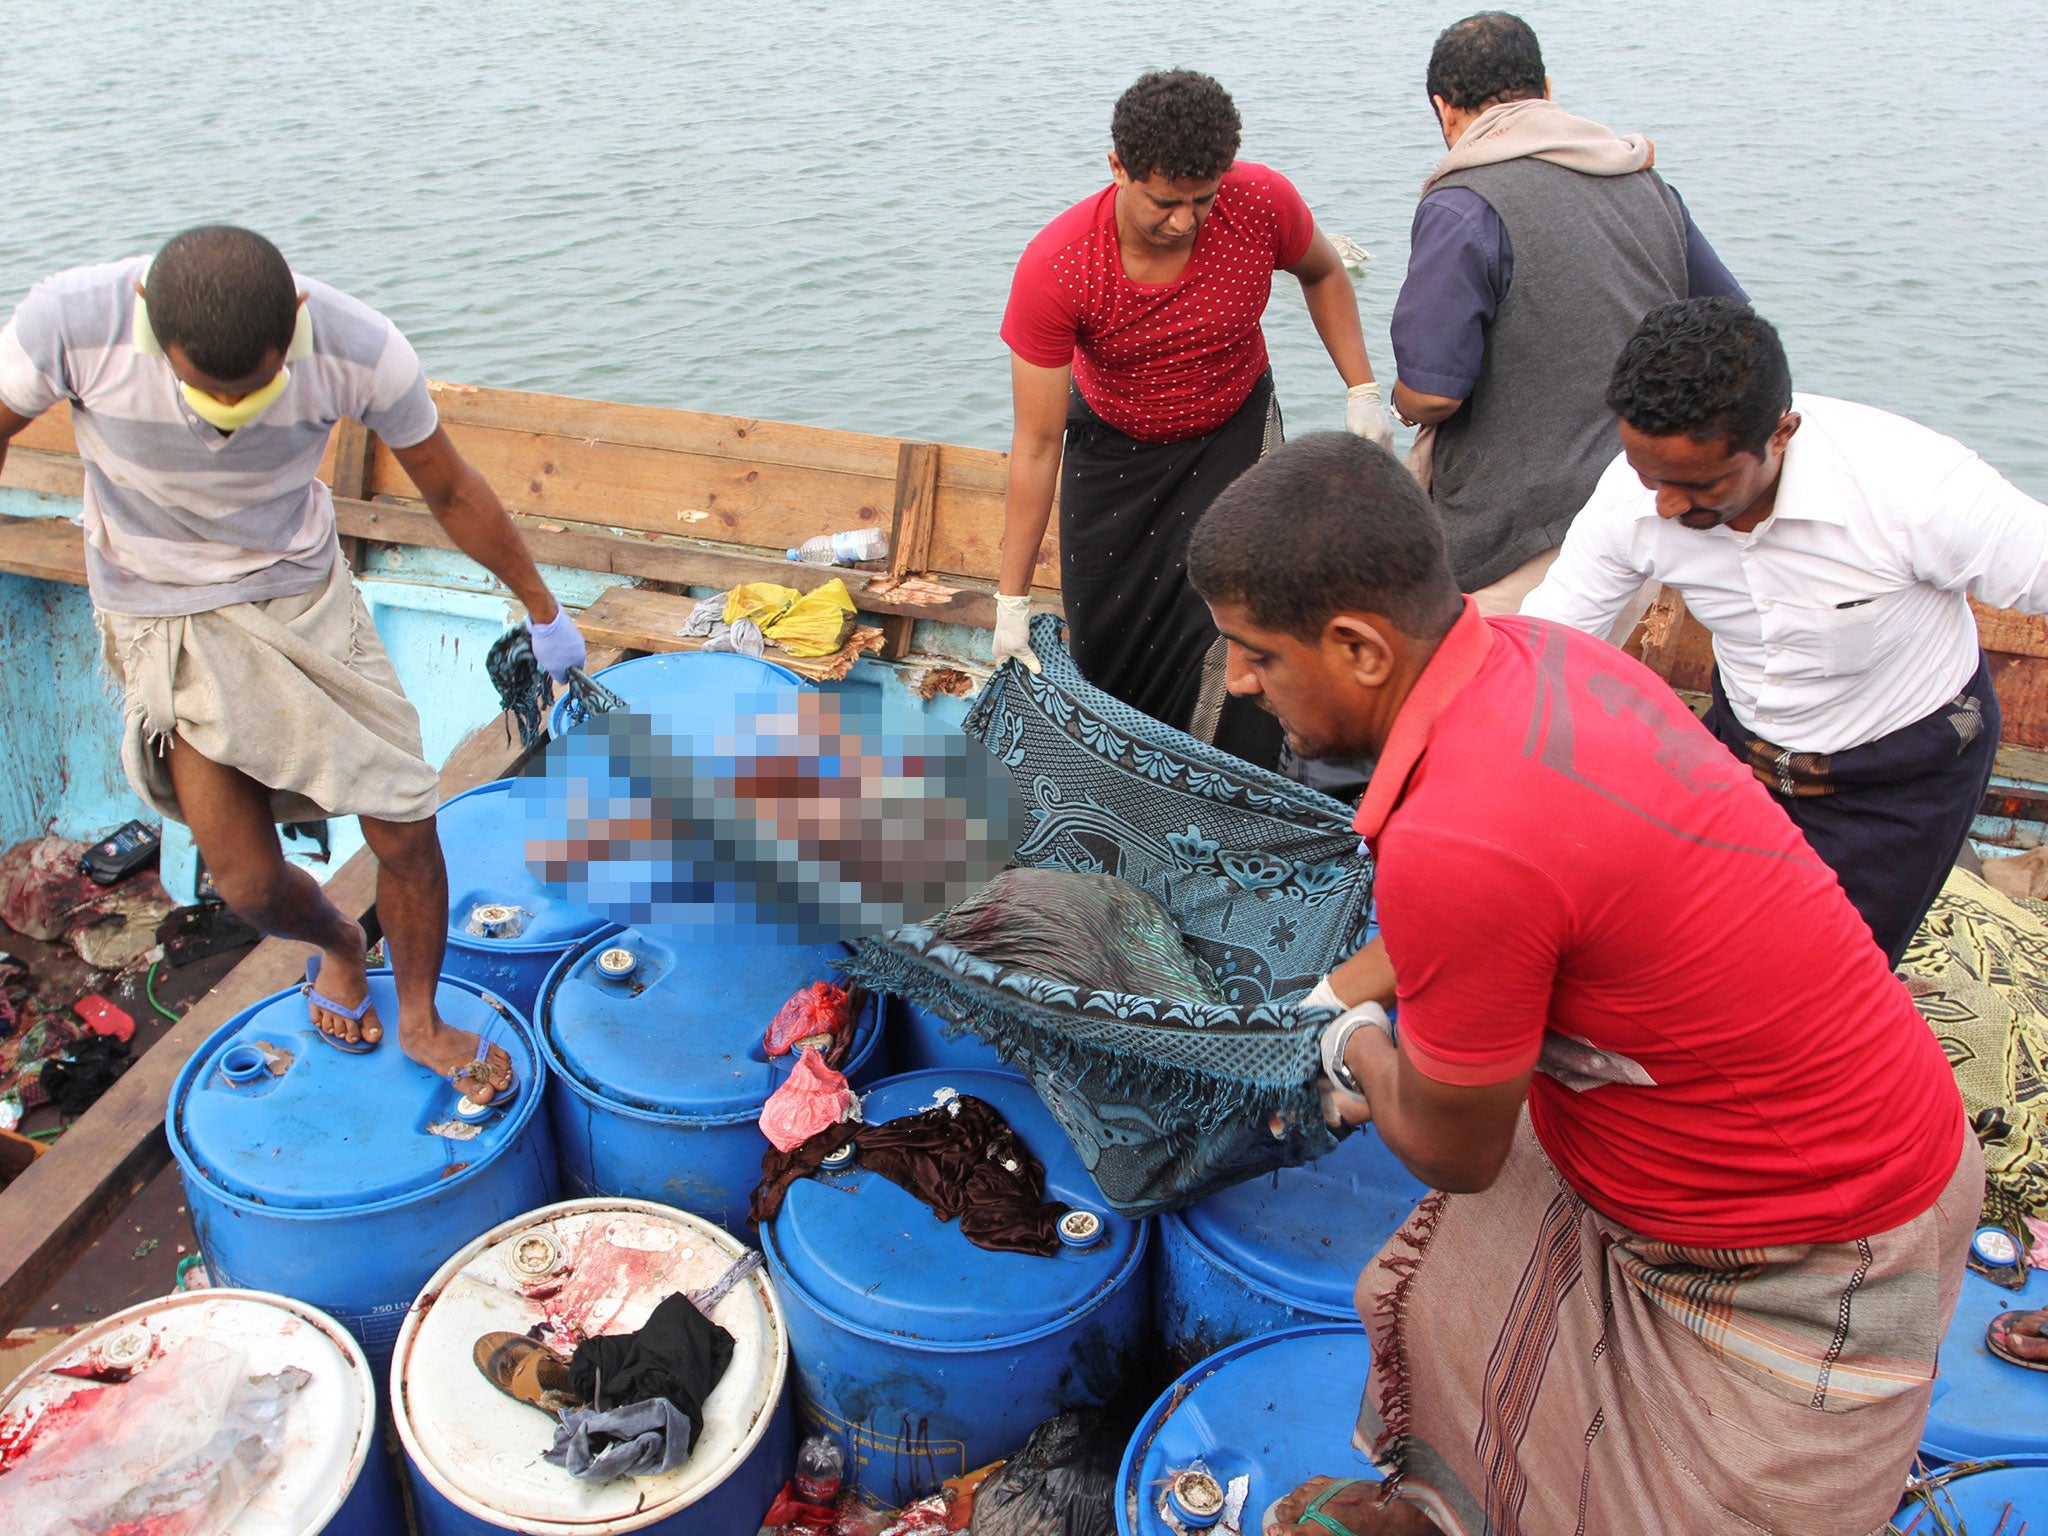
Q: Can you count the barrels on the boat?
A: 12